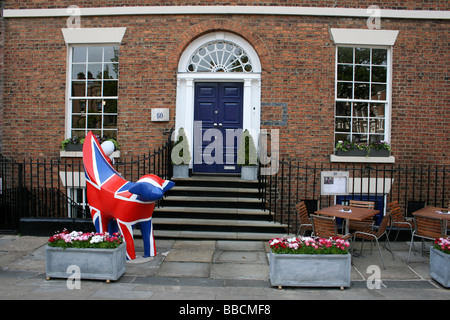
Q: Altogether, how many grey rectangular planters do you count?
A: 3